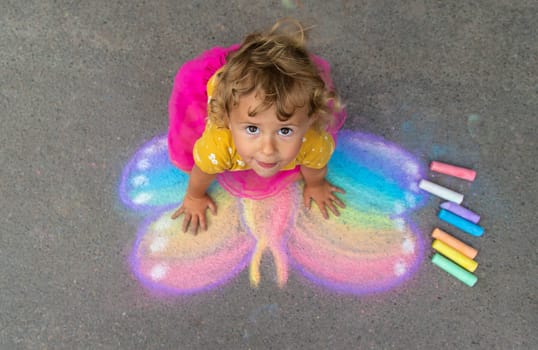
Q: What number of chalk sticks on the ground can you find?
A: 7